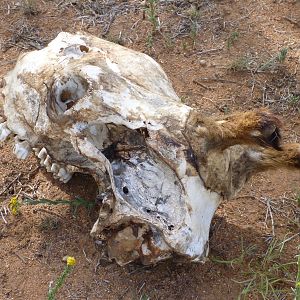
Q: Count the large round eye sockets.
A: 1